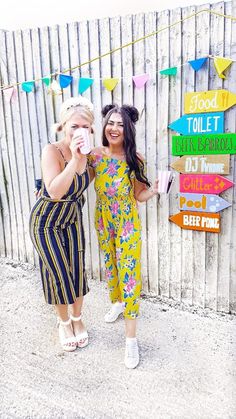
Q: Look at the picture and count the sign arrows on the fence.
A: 7